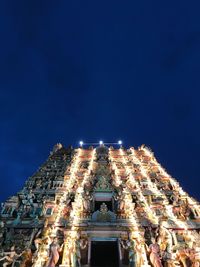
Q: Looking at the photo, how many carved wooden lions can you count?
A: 0